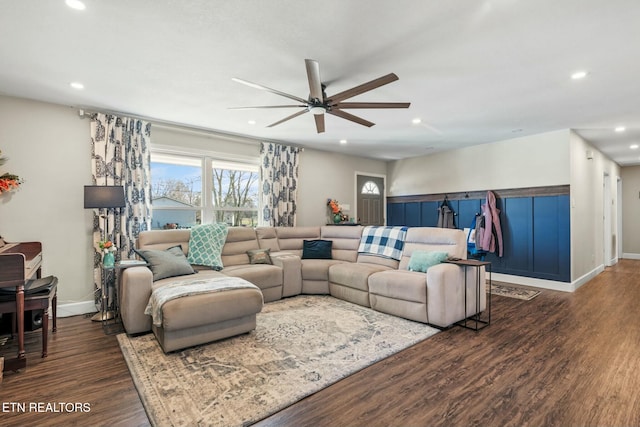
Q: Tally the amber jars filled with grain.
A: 0